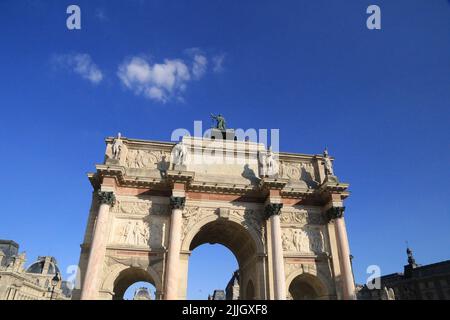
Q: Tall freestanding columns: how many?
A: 4